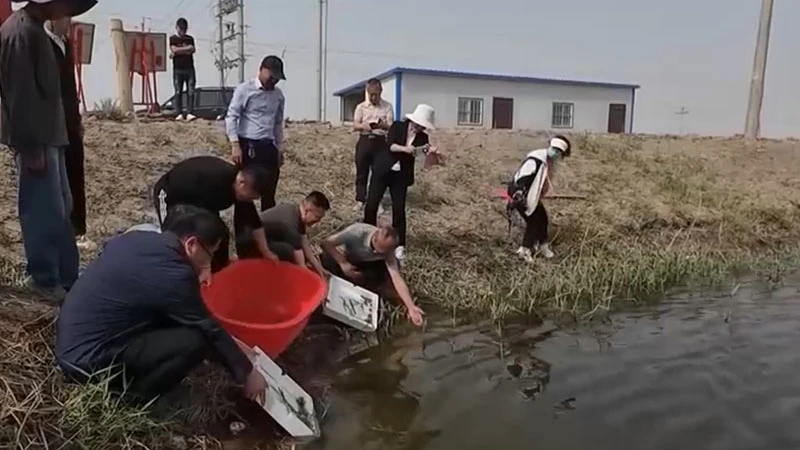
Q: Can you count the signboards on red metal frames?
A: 2